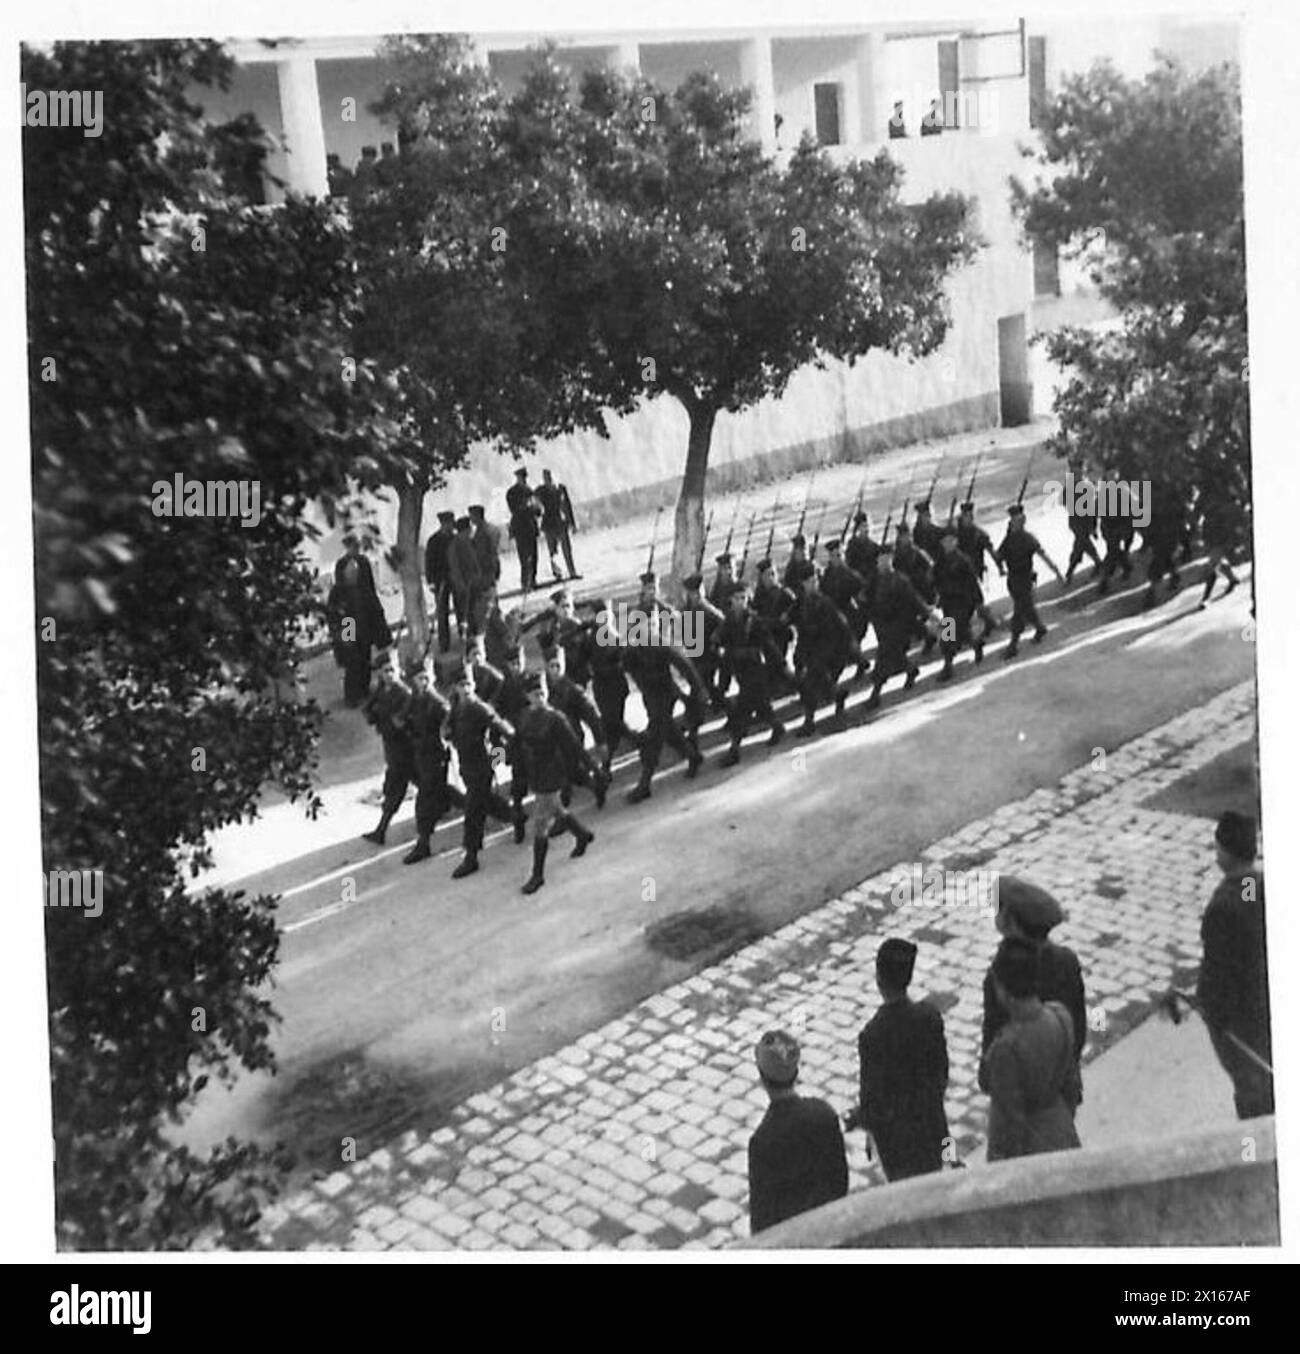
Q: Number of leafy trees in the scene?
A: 4